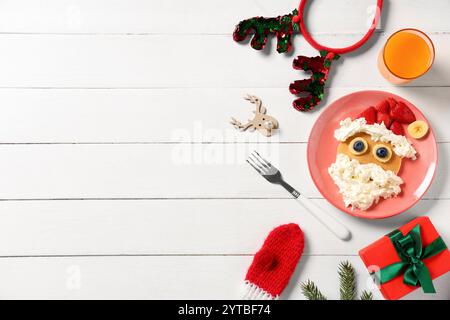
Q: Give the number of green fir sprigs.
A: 3